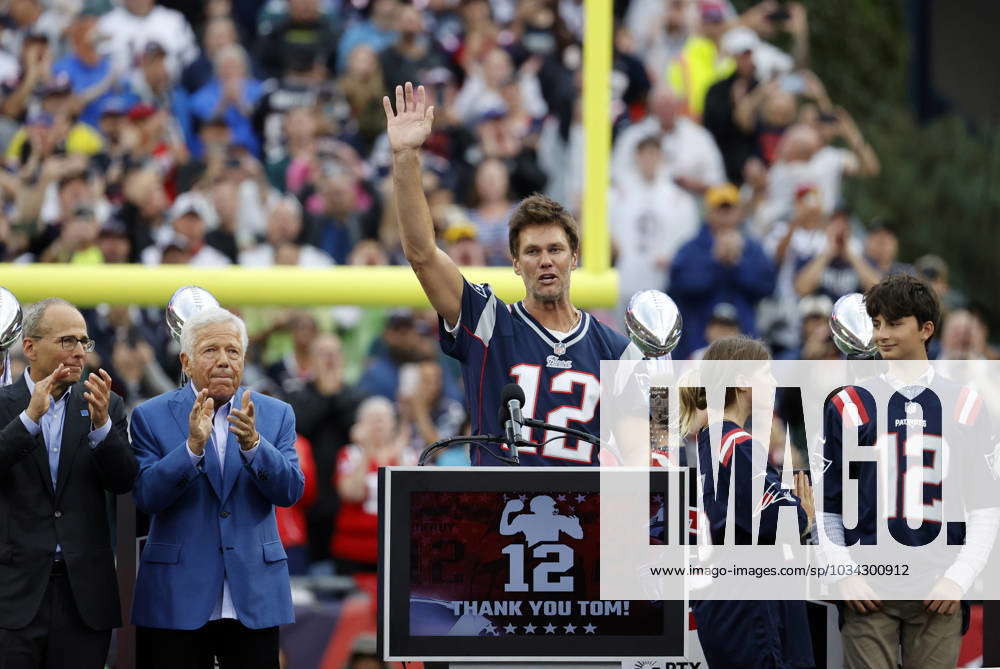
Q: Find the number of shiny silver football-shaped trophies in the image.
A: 4